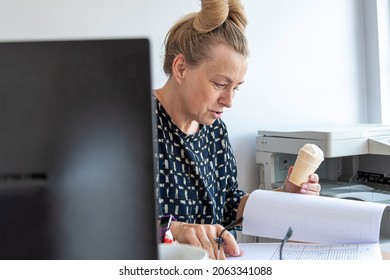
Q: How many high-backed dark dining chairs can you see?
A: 0